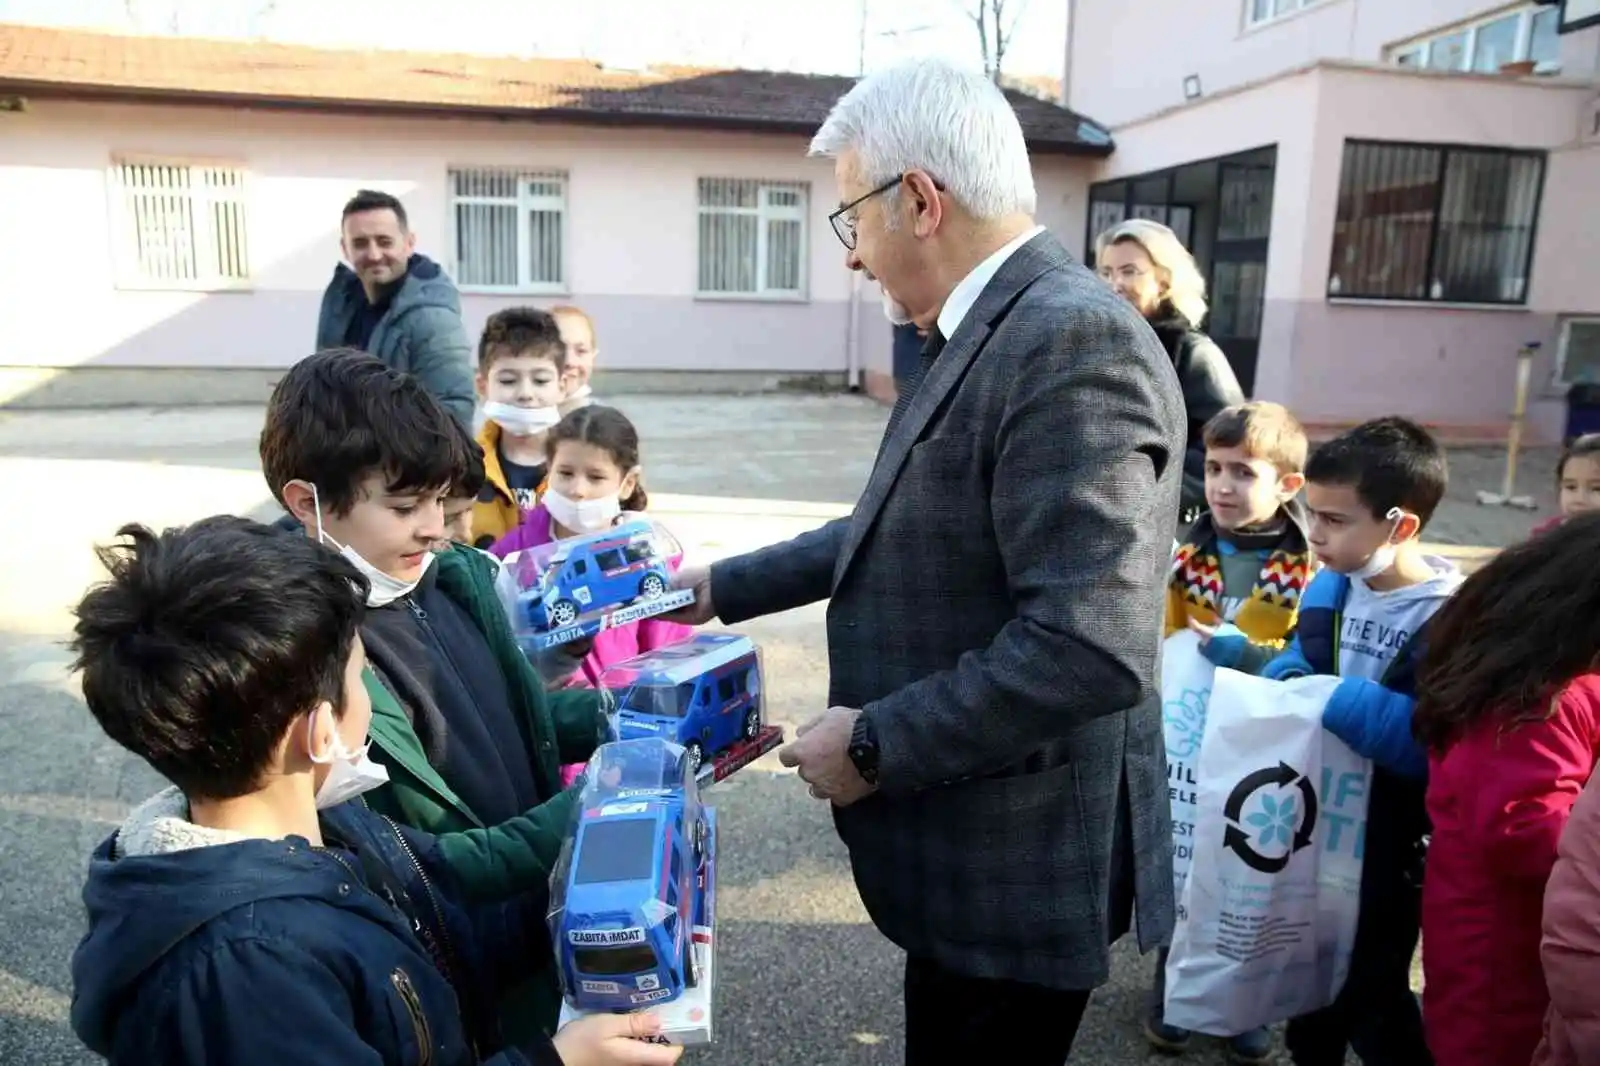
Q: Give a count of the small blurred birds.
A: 0